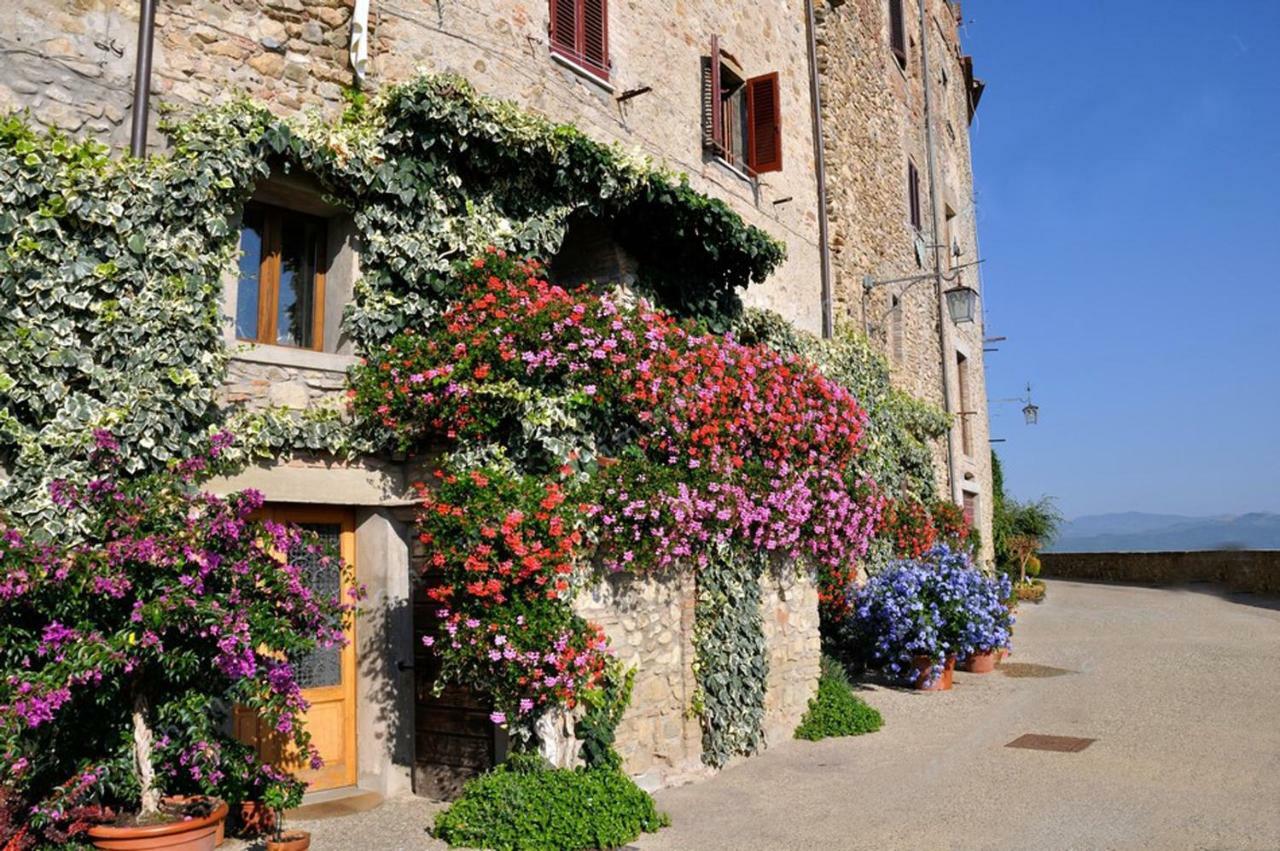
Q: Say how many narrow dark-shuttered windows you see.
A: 2